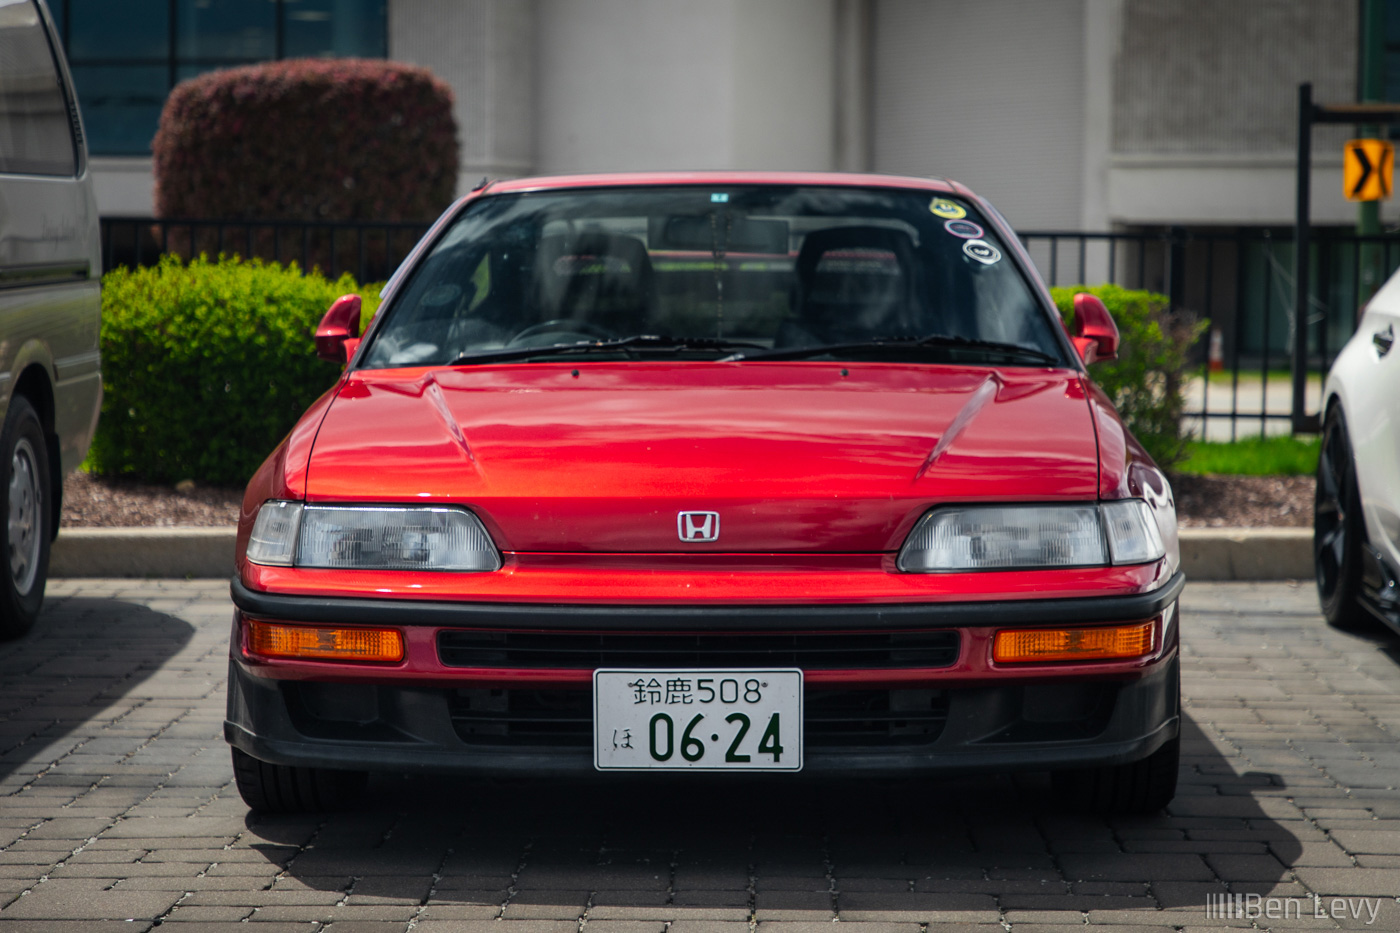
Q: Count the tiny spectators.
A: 0